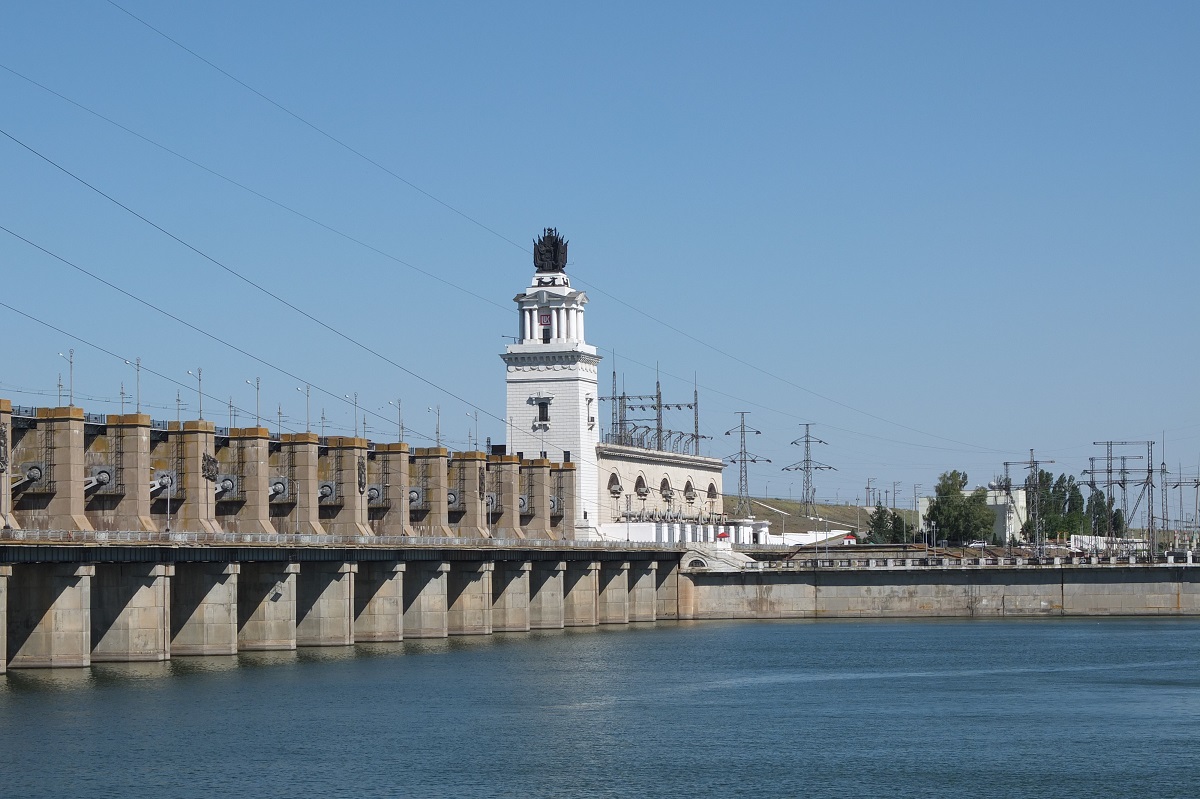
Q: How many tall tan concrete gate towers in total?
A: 13